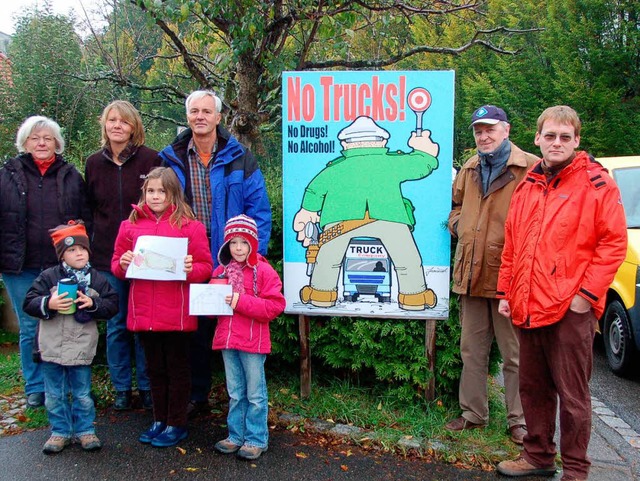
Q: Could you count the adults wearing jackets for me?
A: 5